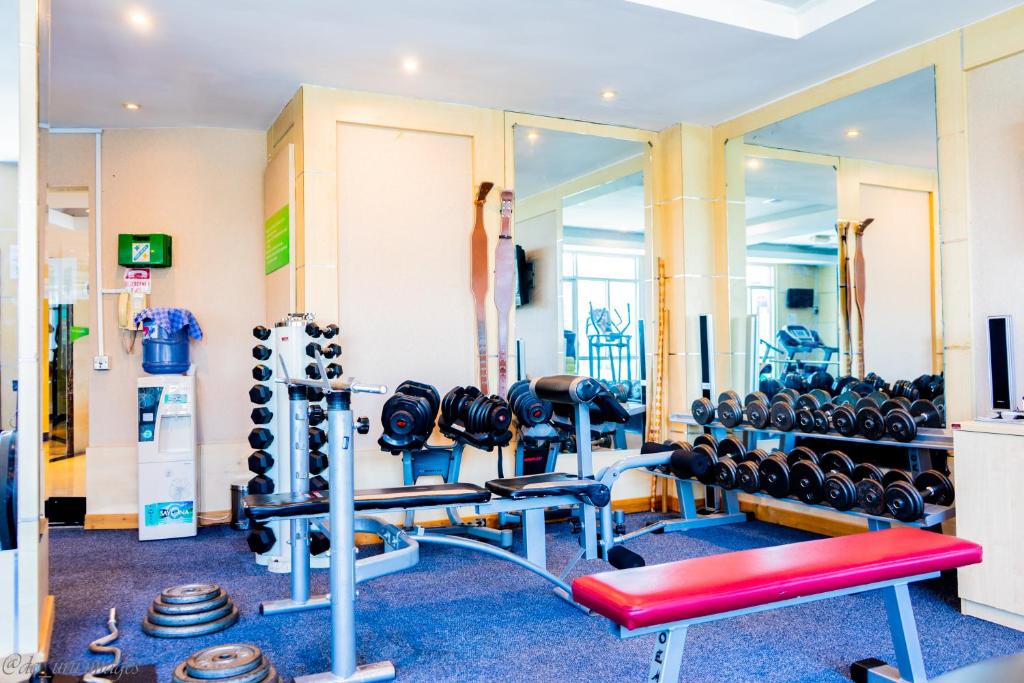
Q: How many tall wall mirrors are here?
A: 2